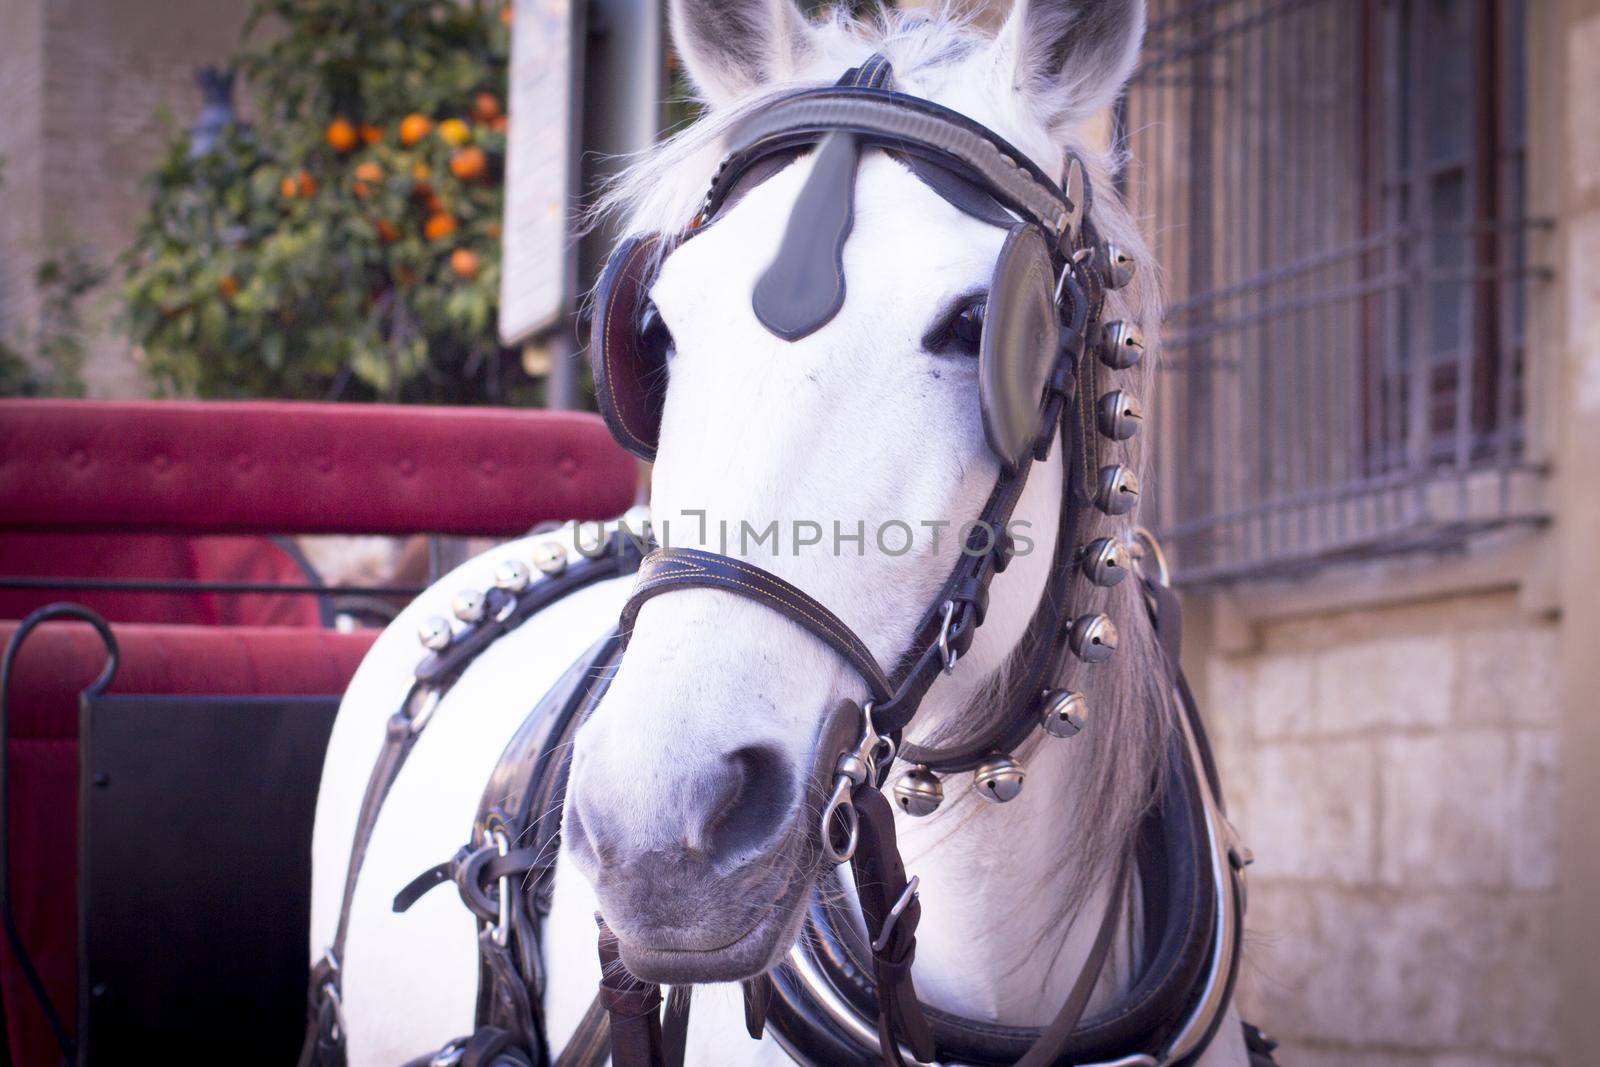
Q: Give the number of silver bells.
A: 15